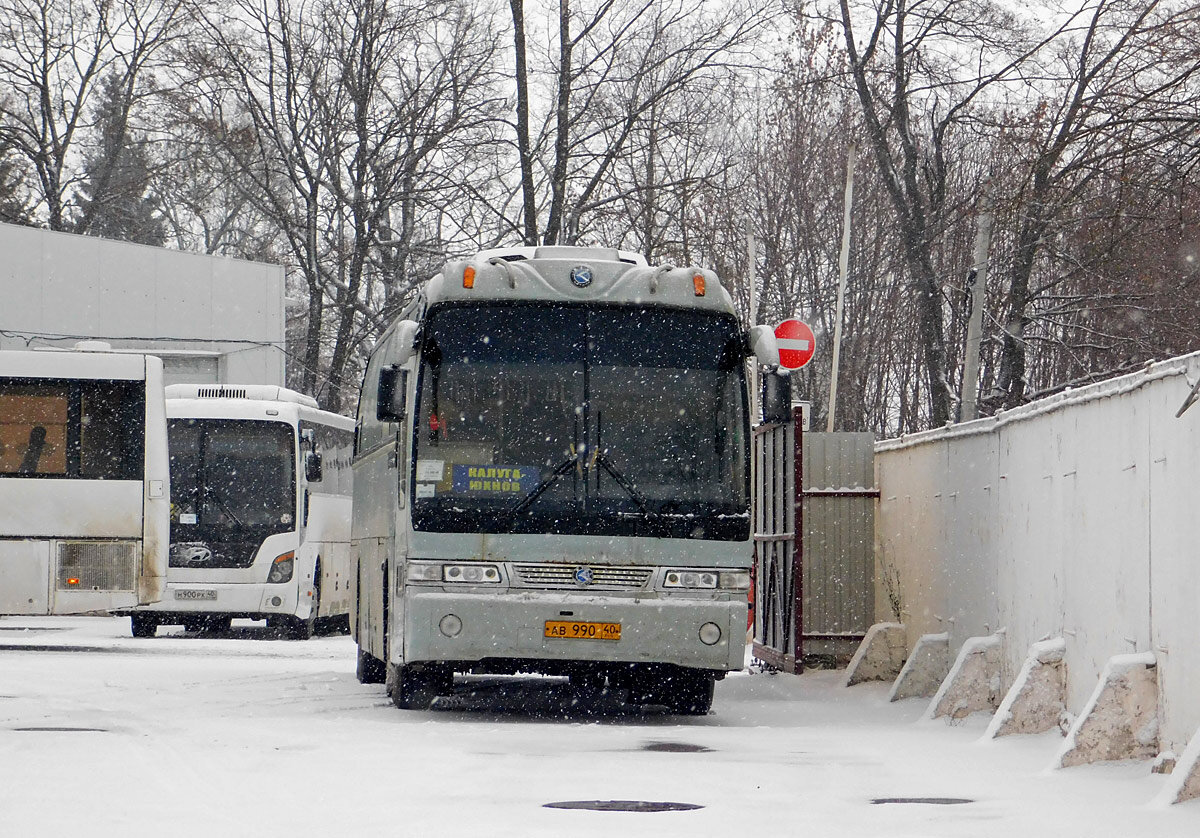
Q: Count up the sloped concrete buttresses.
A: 6